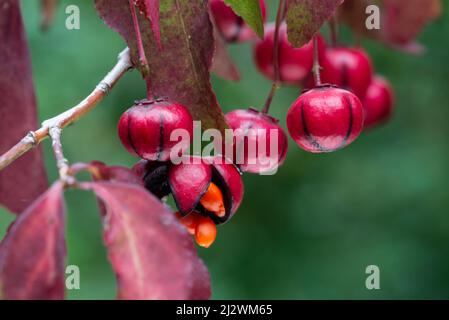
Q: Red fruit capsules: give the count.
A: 8